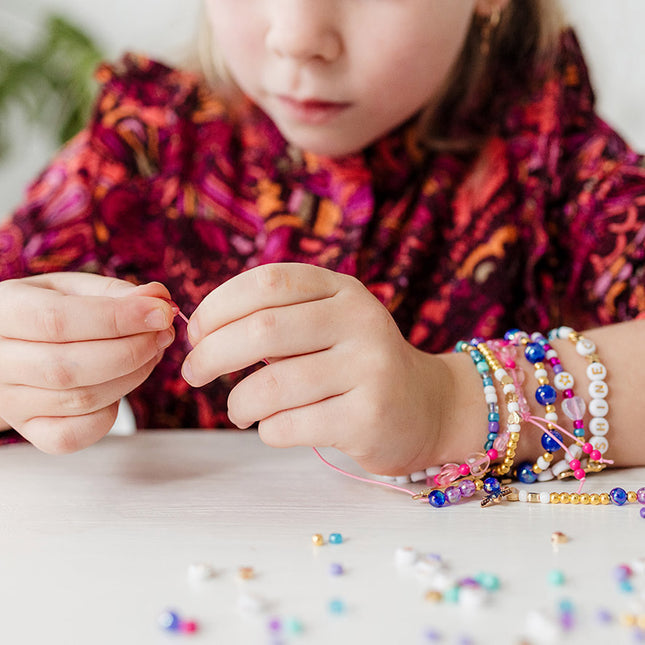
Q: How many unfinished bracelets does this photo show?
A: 1